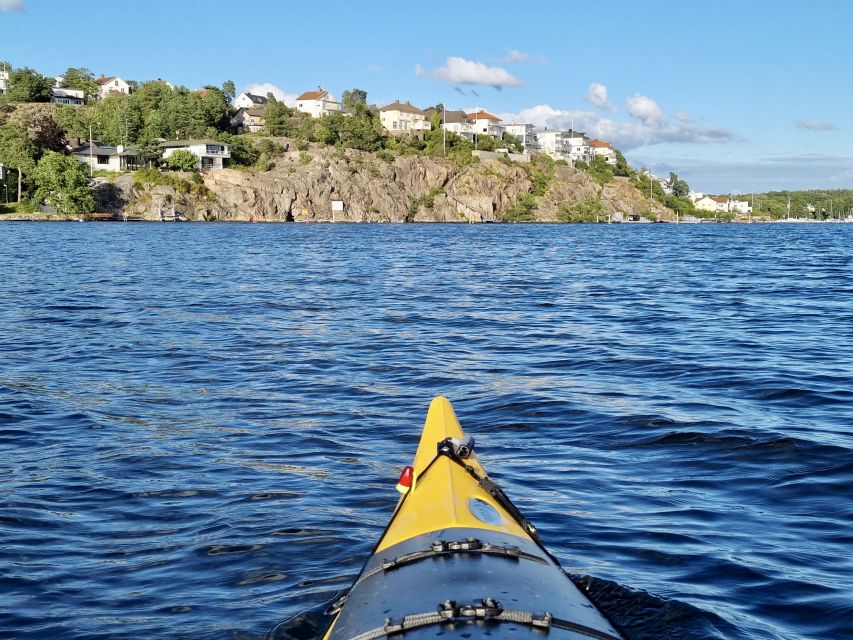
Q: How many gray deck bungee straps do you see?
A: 2